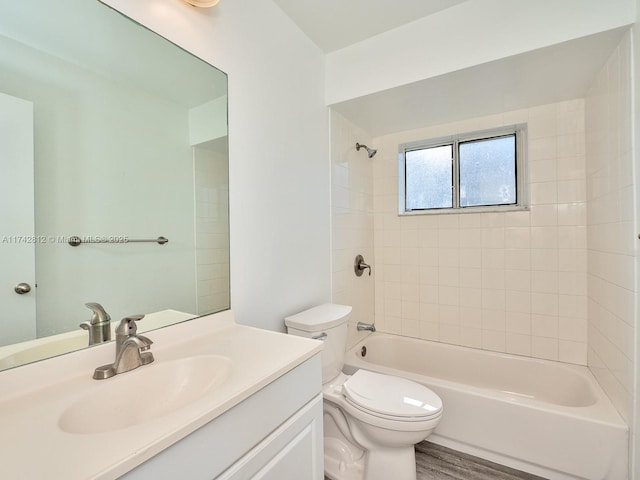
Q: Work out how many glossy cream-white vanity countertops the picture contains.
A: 1